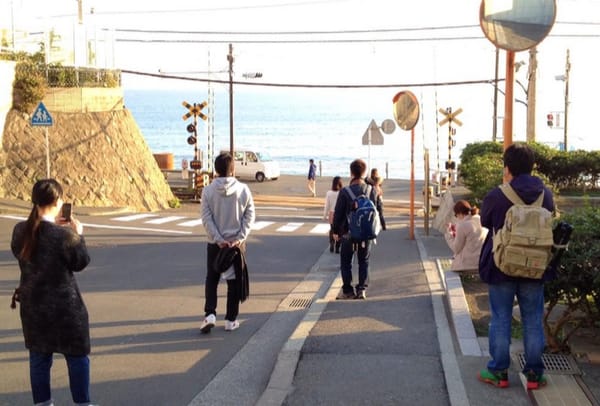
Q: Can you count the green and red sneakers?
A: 2